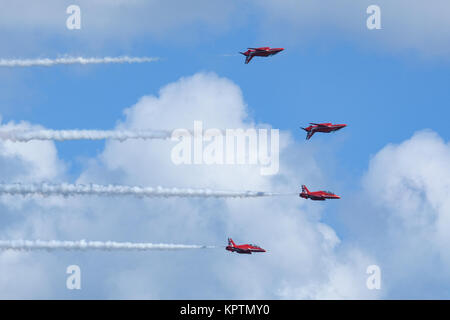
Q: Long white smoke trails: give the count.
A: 4